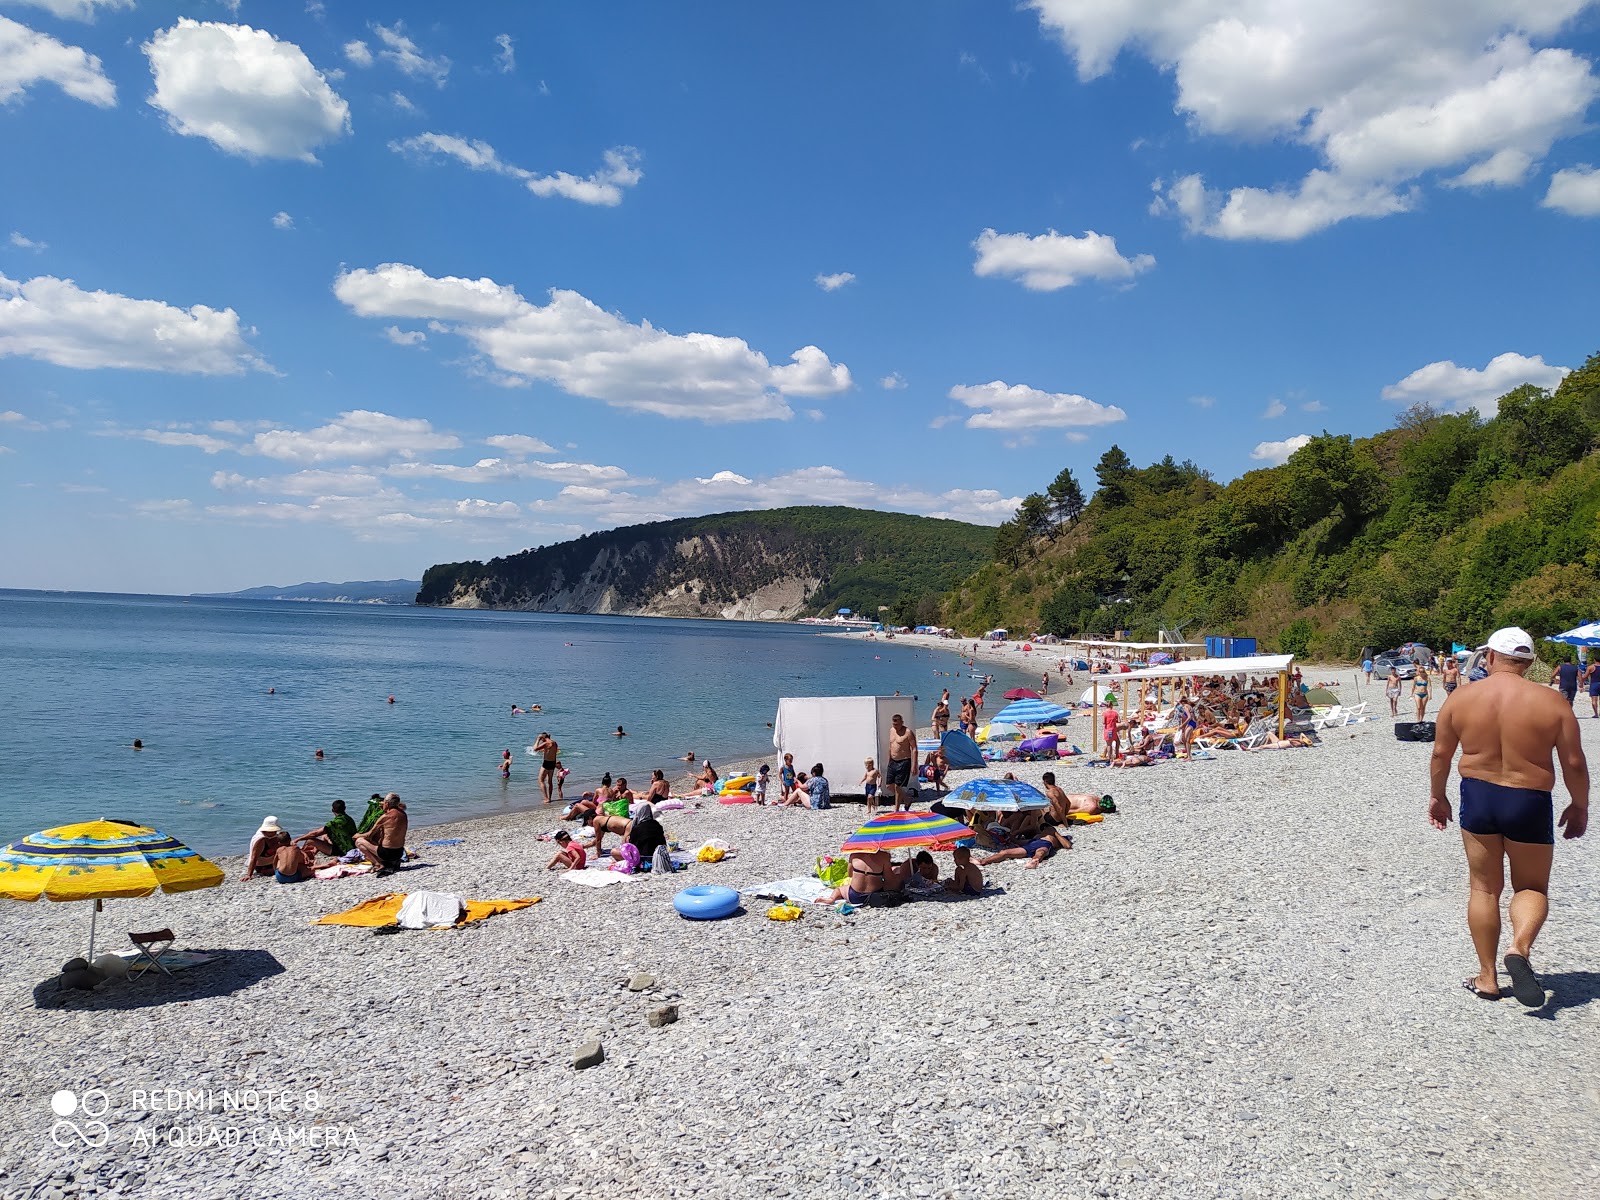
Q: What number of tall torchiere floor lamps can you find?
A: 0